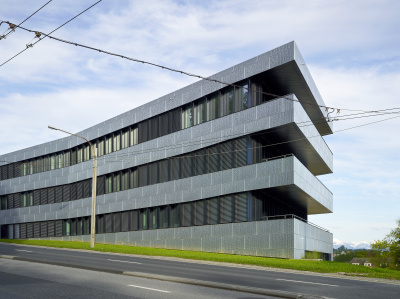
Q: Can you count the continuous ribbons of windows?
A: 3